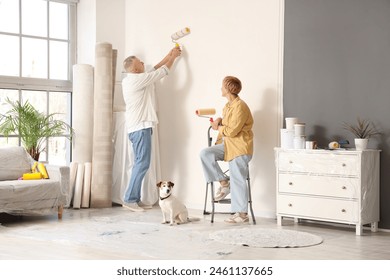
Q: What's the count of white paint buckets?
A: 4